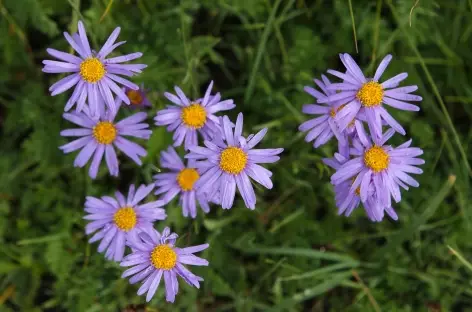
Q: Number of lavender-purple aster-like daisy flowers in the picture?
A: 12